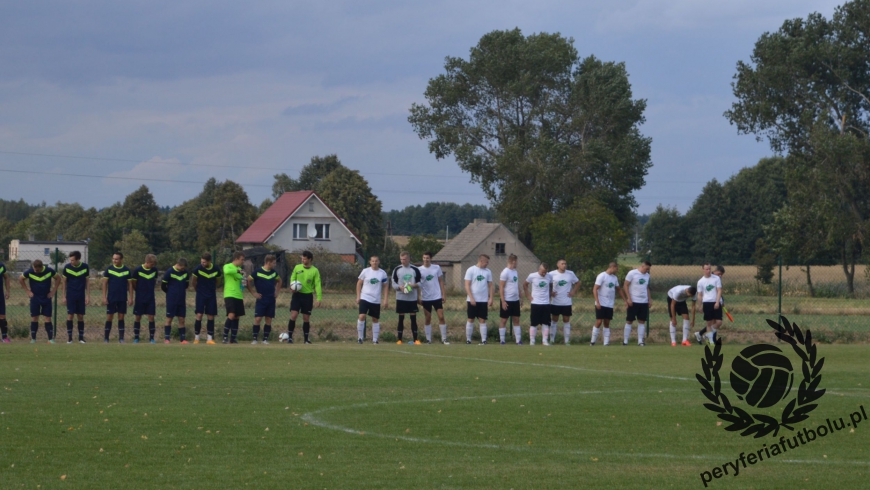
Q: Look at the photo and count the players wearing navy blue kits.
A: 8